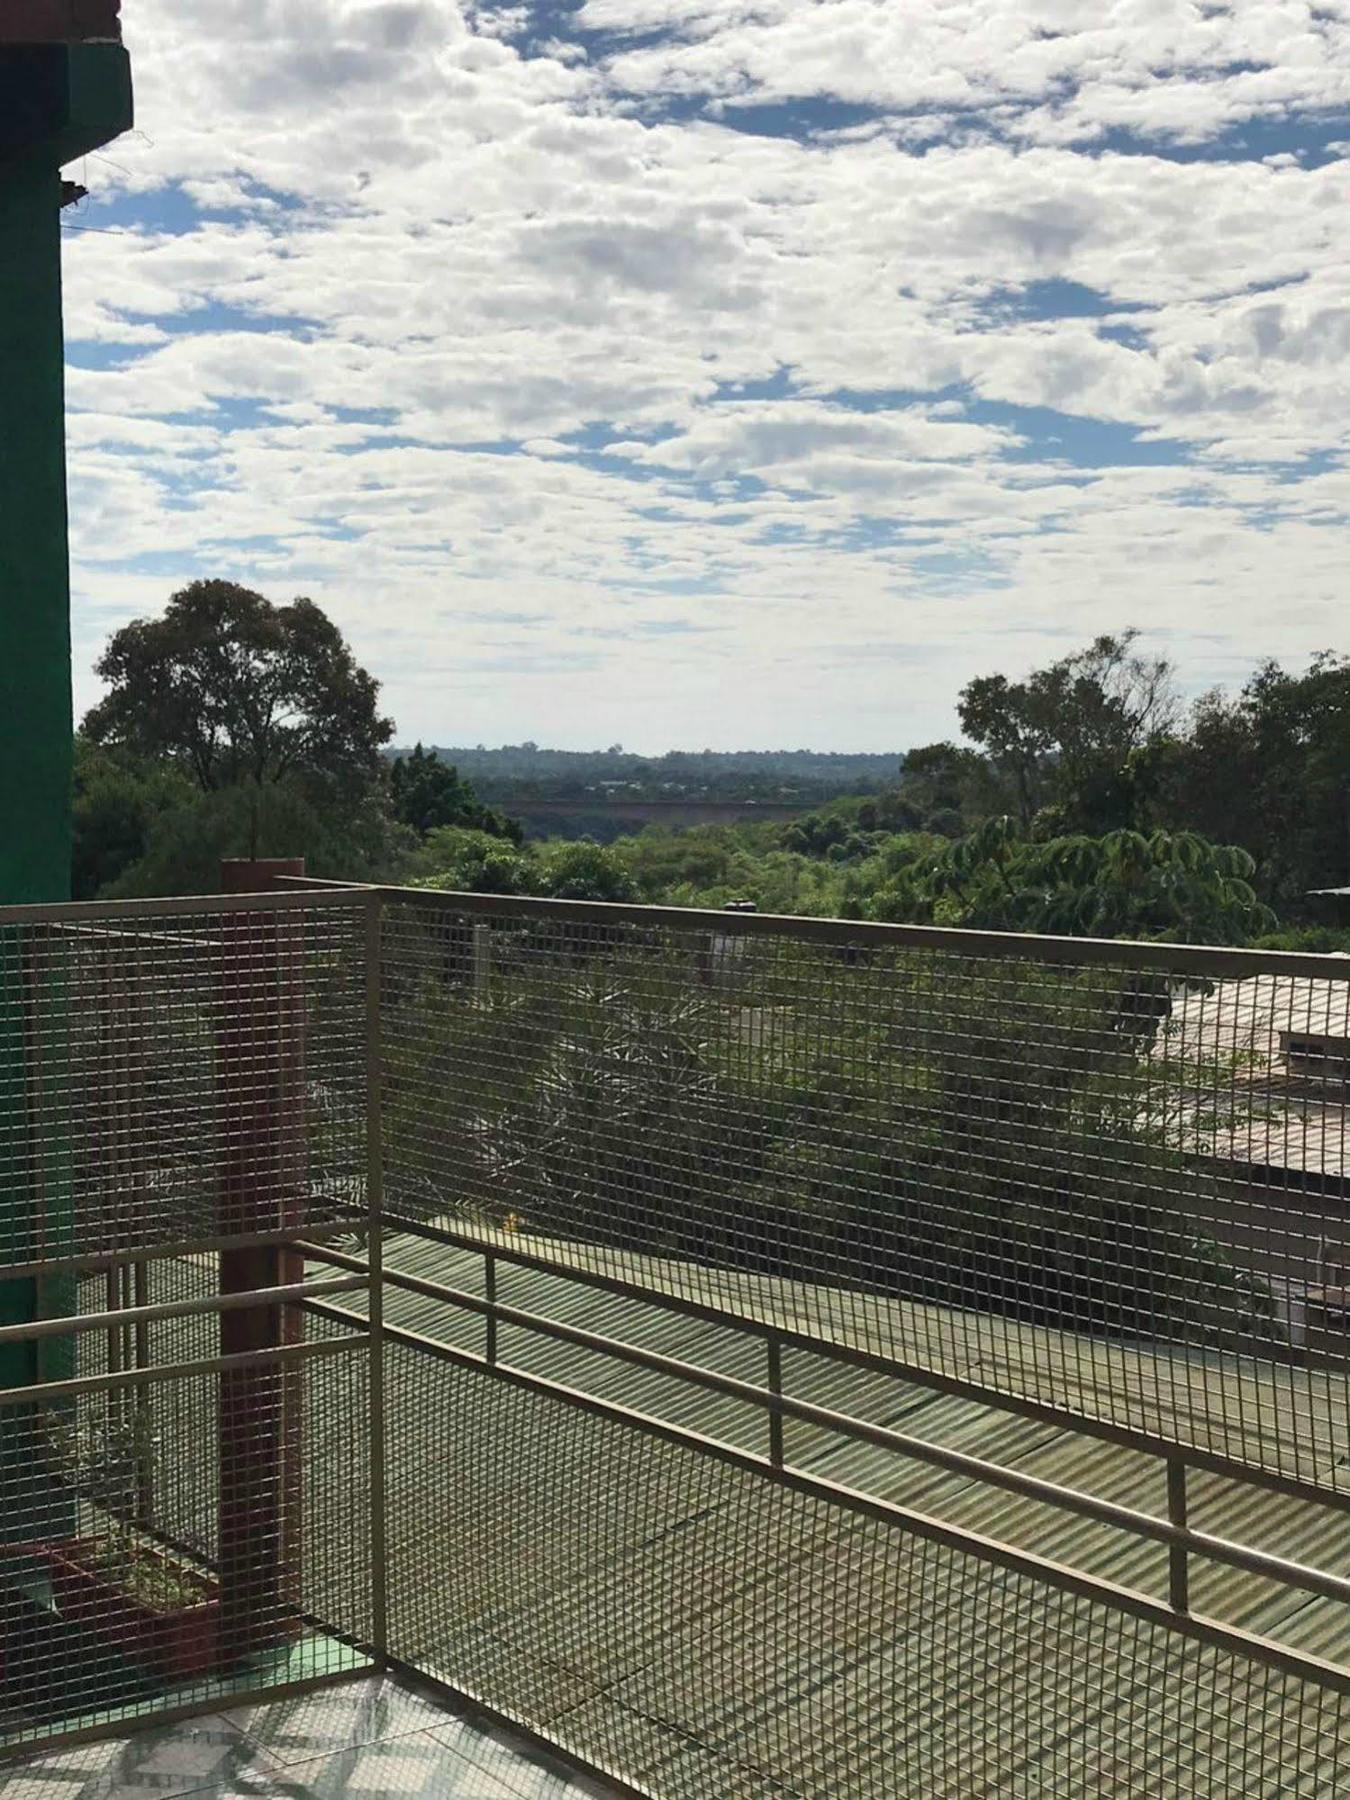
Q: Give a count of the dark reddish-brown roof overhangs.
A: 1